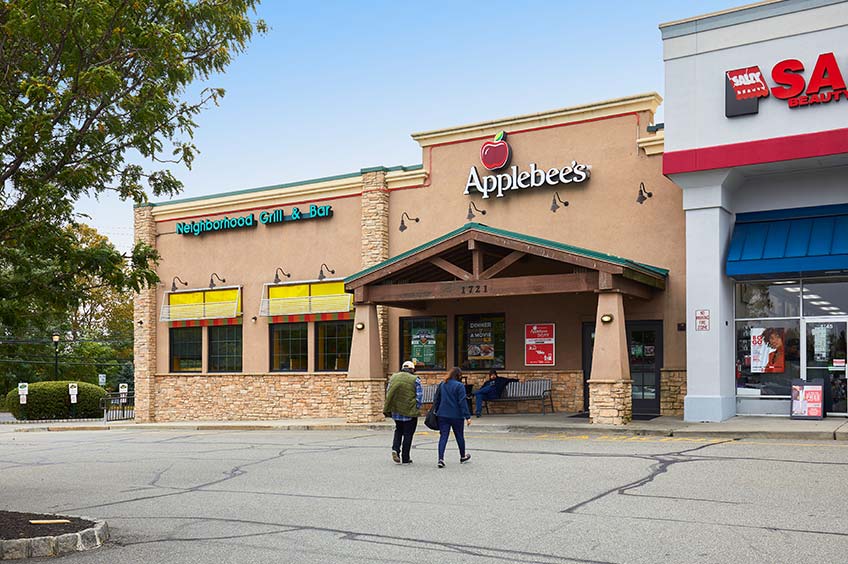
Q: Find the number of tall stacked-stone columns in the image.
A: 2